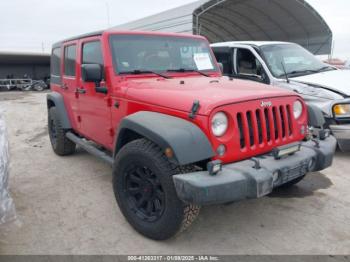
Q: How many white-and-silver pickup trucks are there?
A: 1